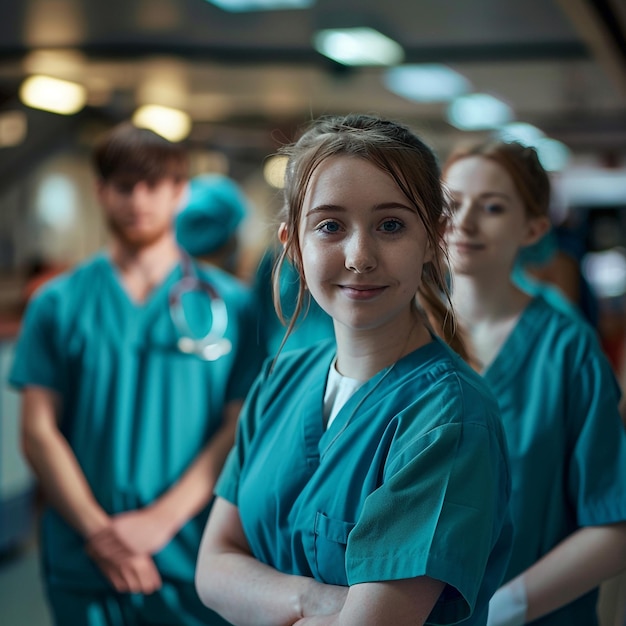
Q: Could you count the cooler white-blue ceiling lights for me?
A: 6